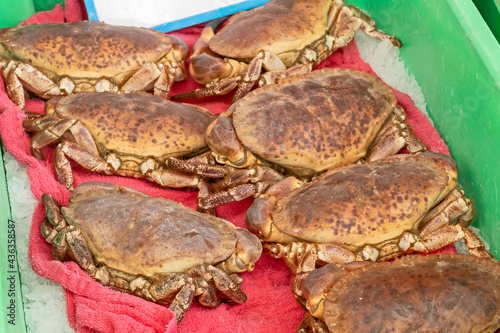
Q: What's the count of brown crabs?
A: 7